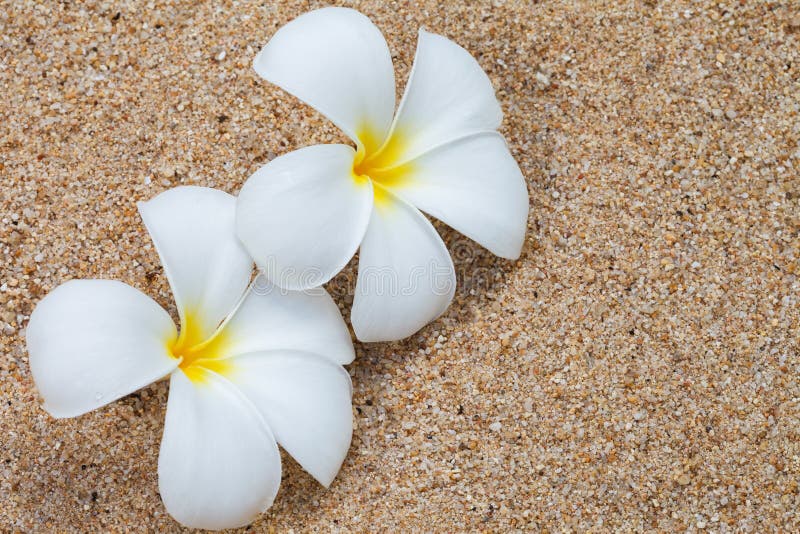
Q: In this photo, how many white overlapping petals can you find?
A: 10